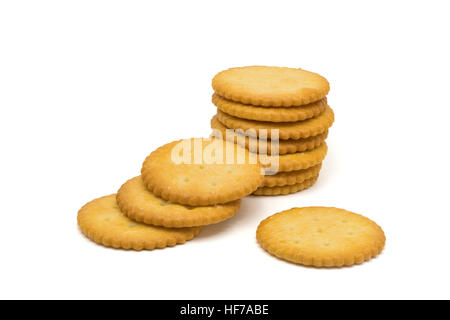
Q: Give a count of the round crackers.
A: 11